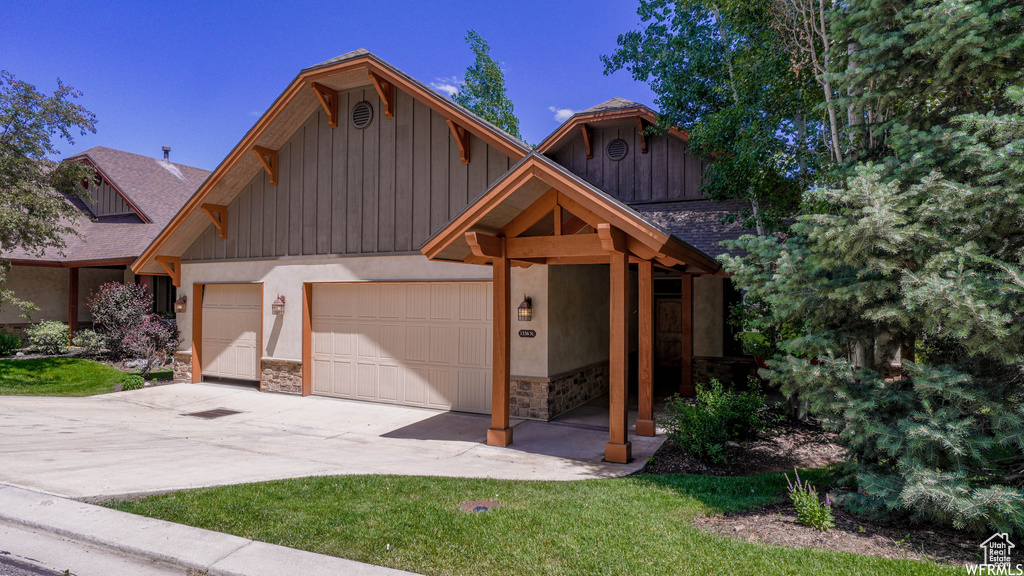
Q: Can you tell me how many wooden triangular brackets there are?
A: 8